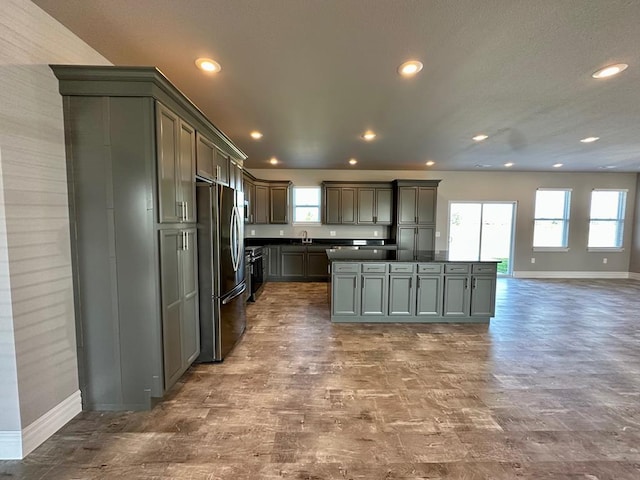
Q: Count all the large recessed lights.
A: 3